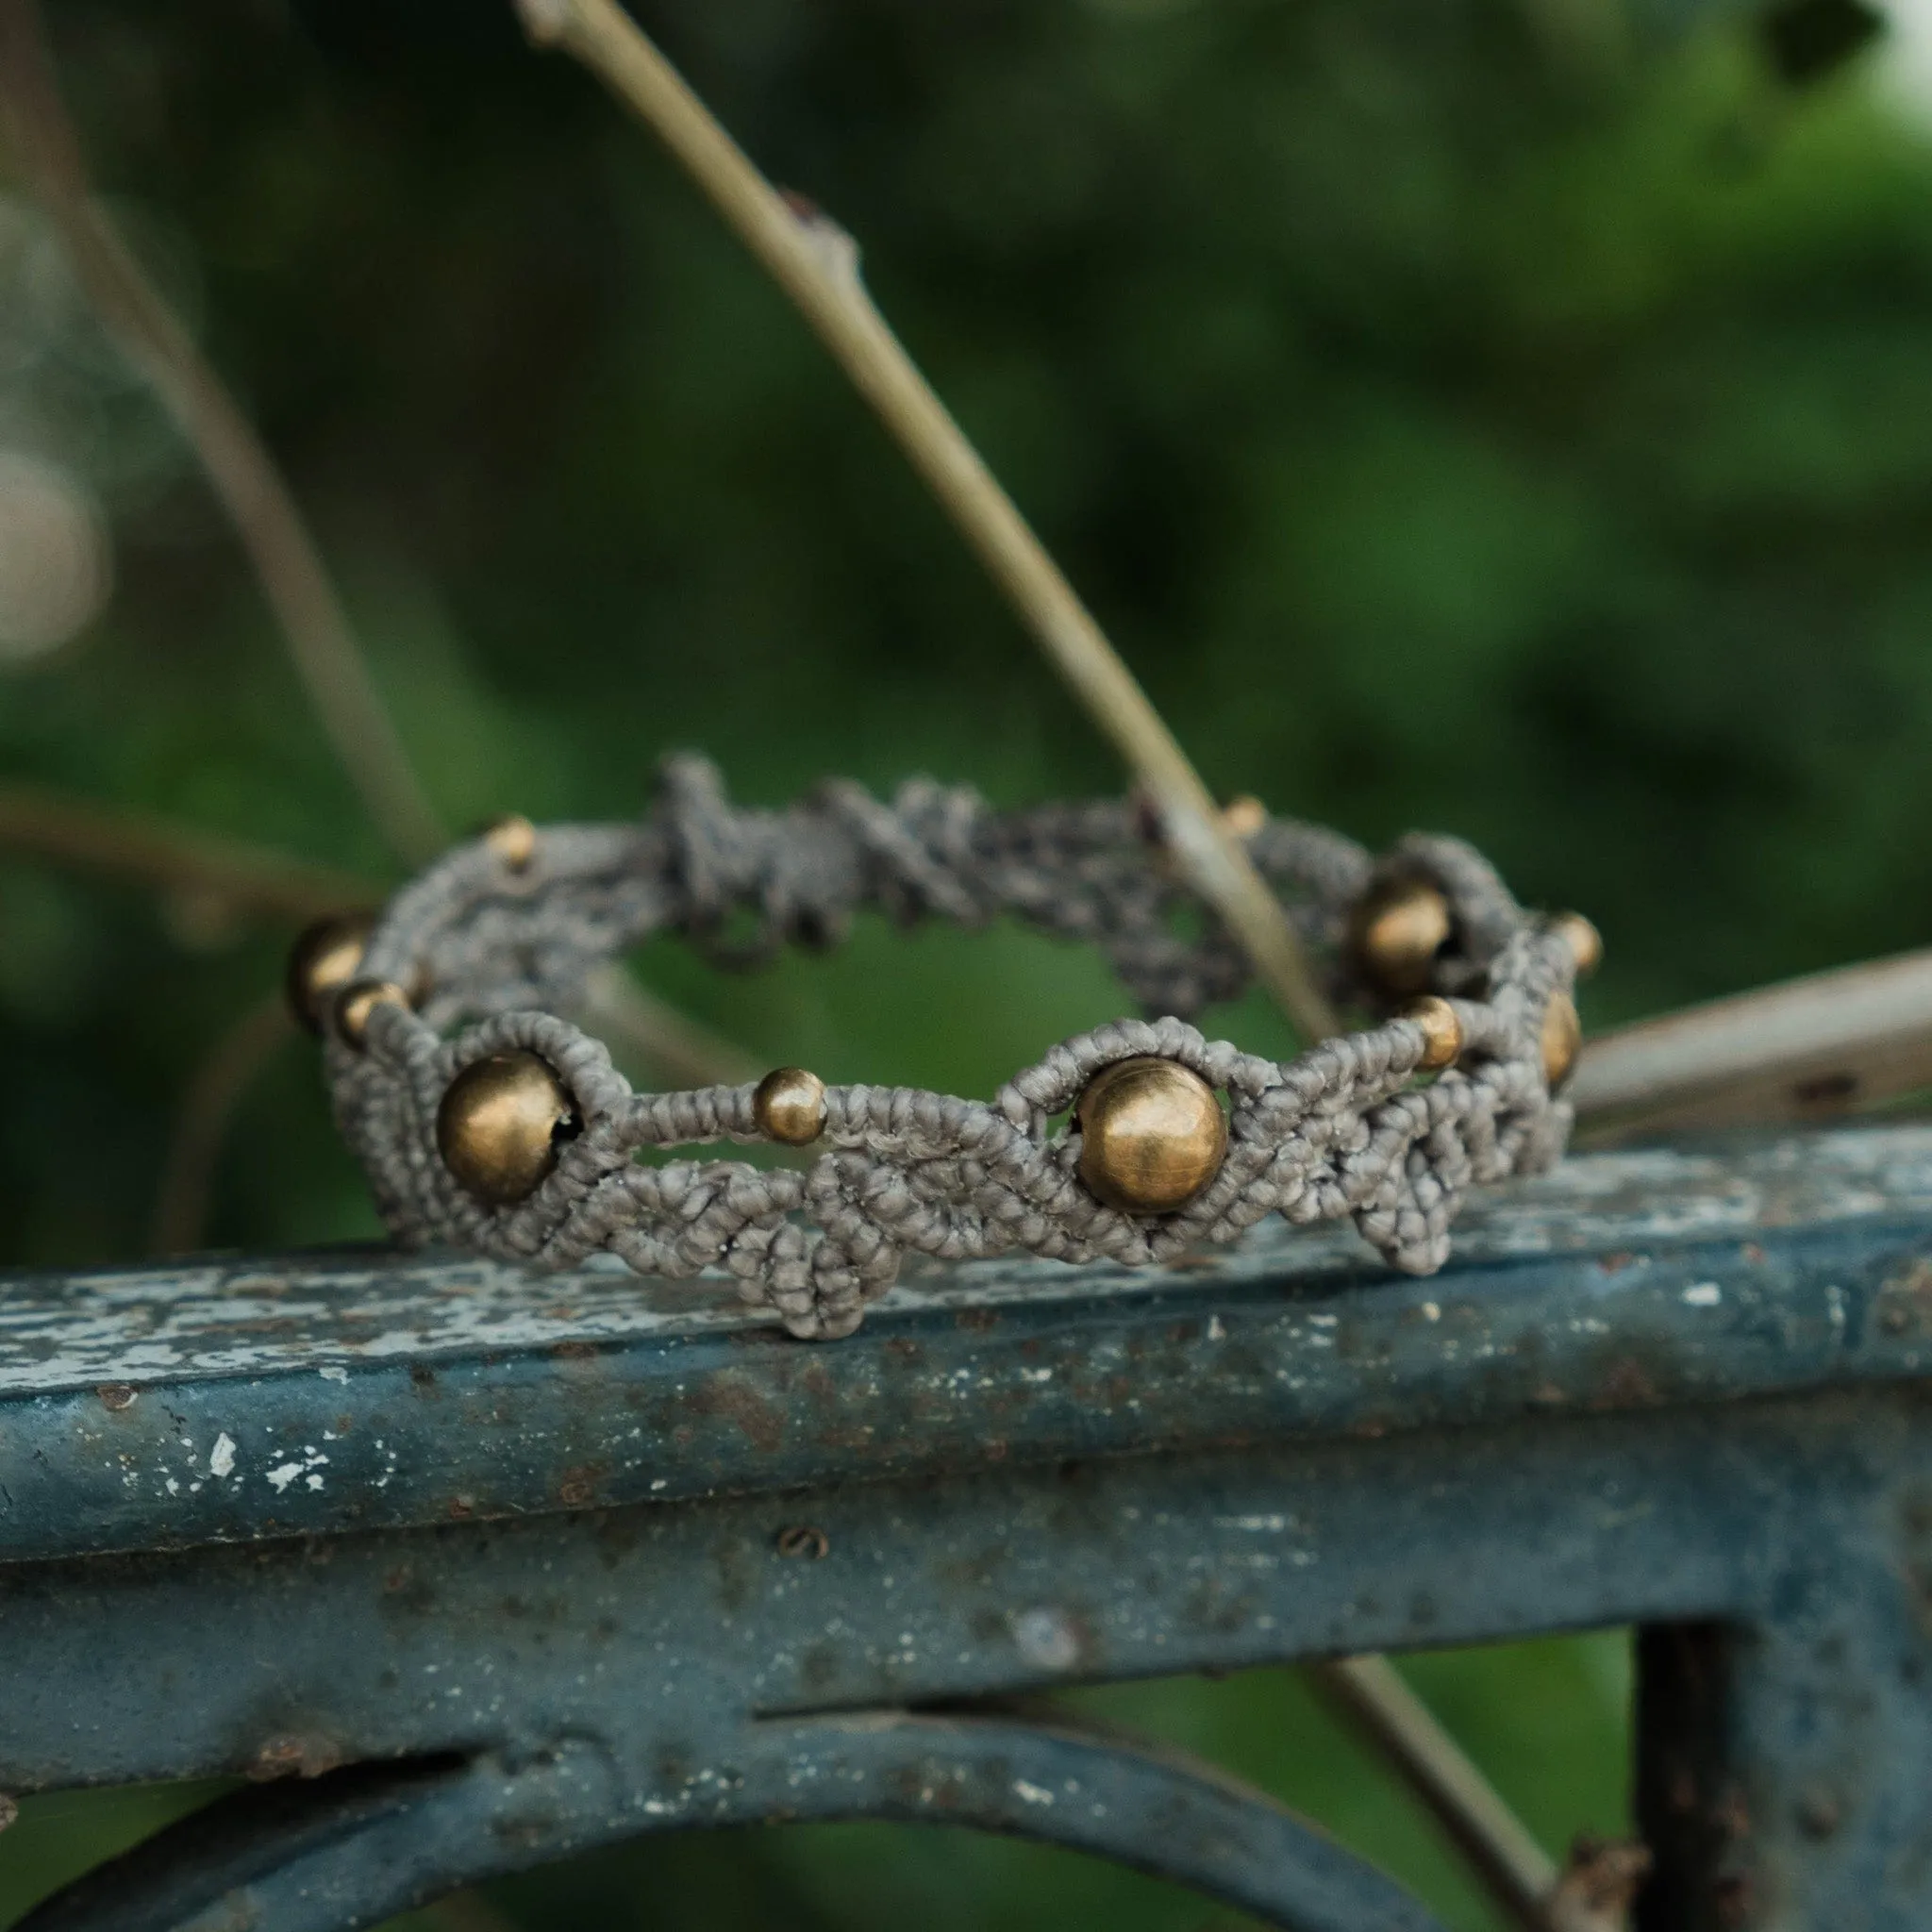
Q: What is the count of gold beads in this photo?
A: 11